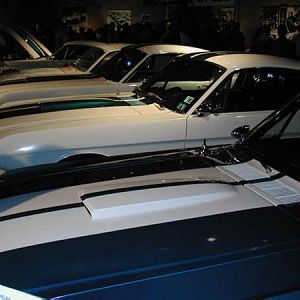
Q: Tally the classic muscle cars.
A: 5